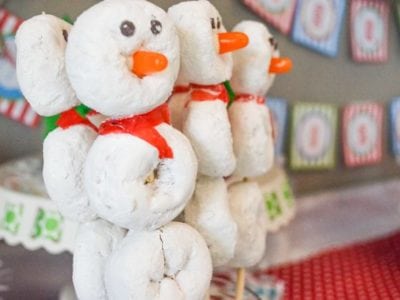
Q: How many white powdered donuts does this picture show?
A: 12